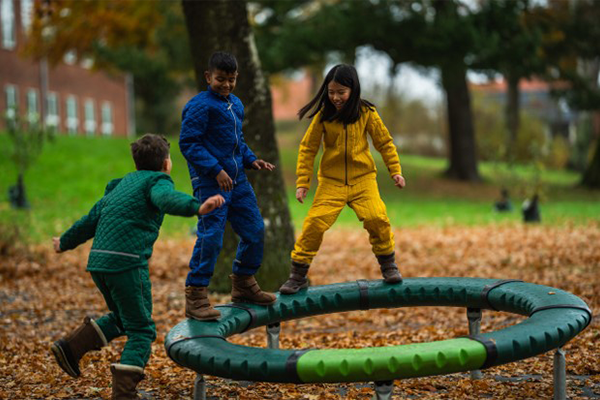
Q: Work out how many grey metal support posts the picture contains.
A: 5